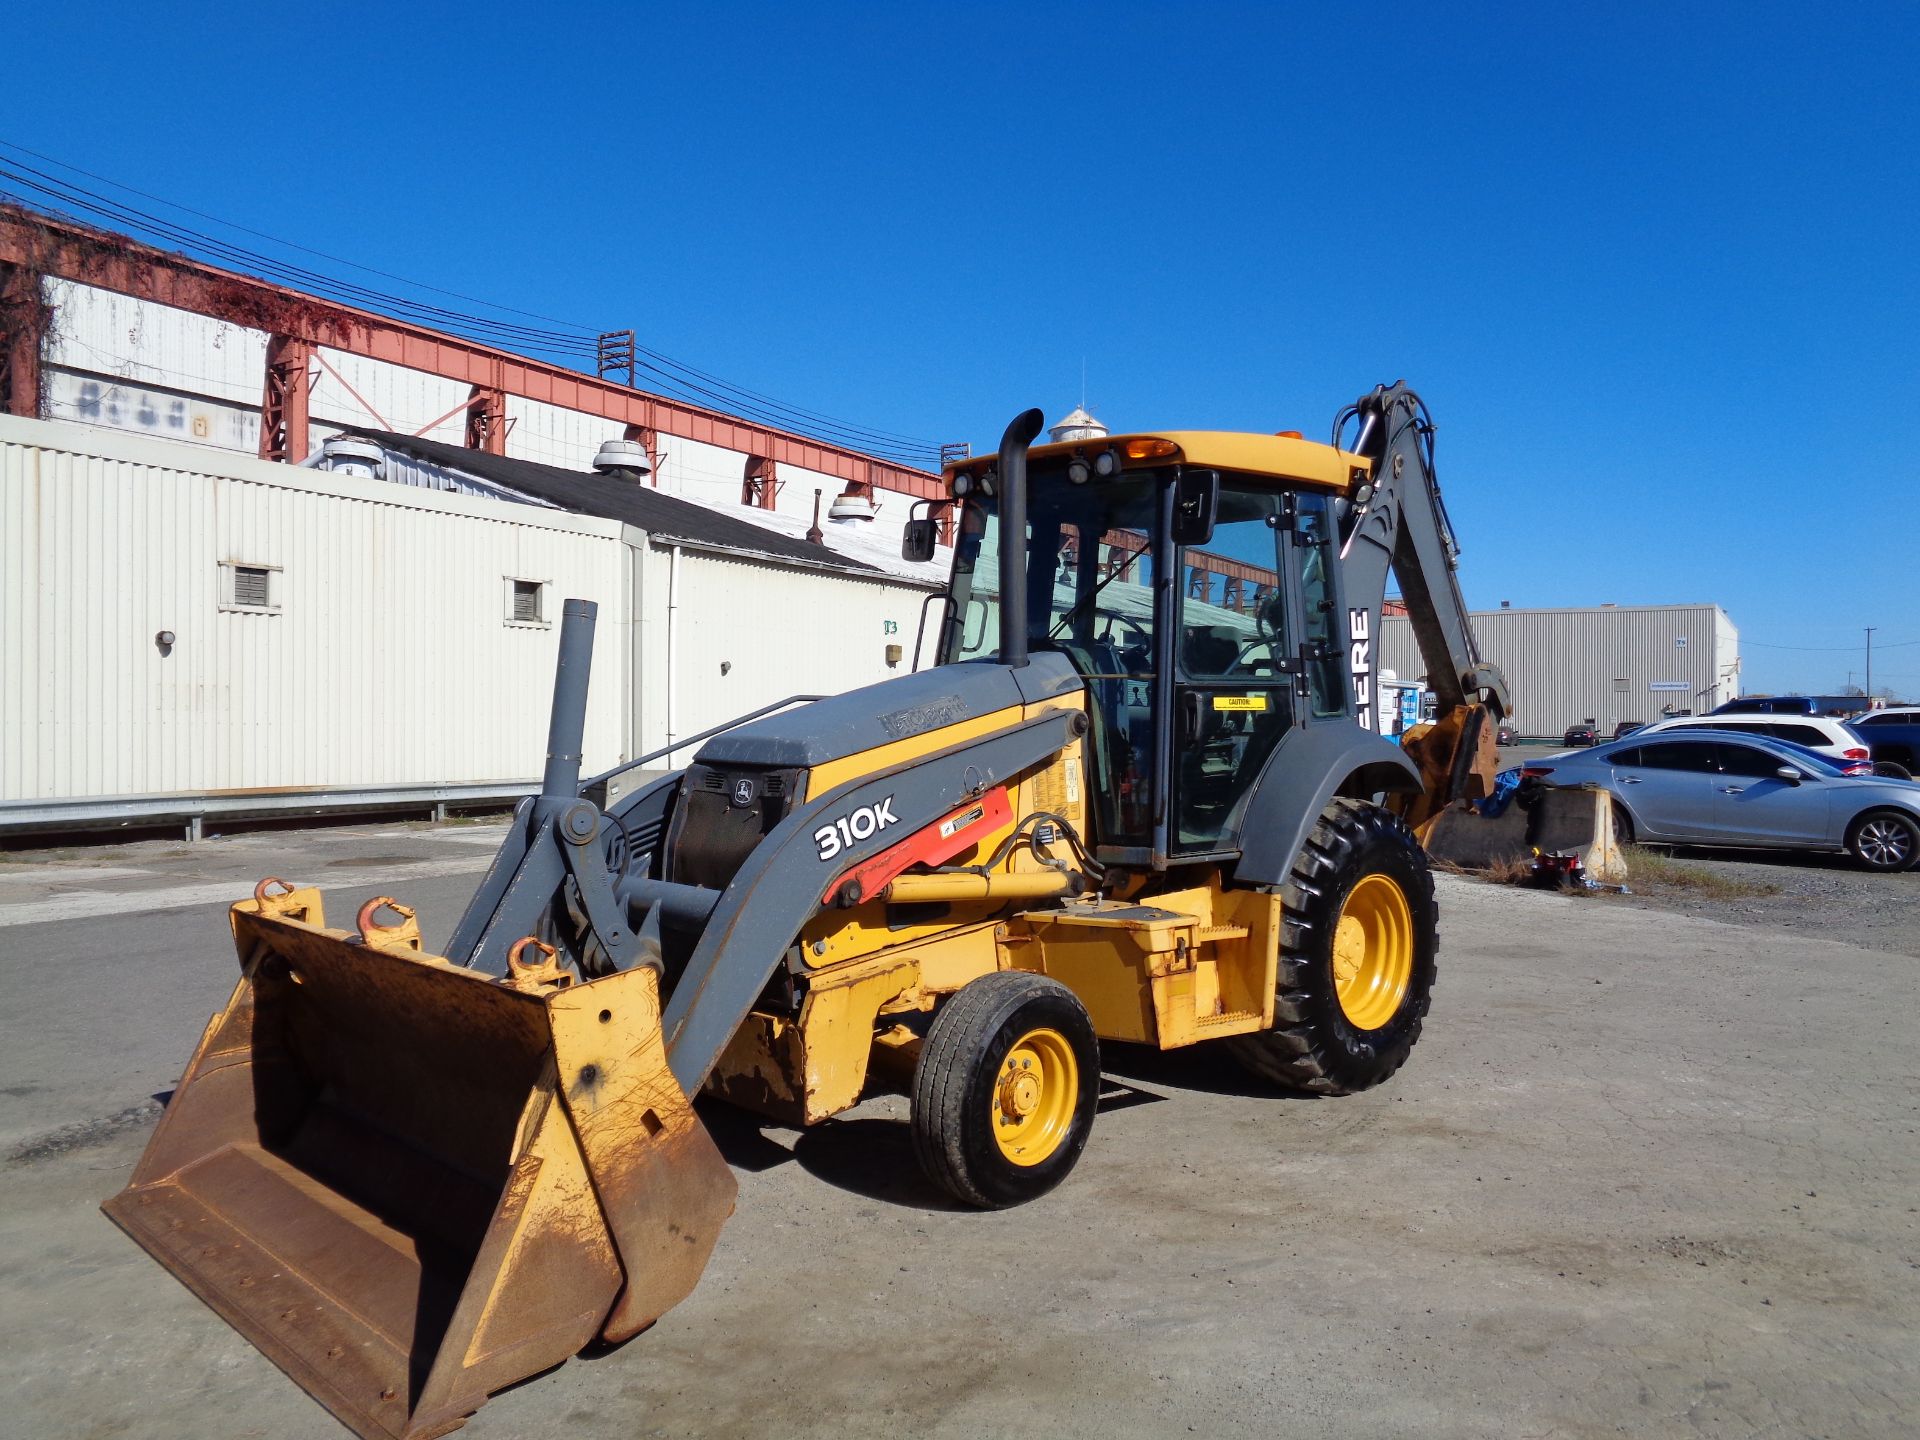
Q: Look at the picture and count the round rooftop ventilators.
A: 3